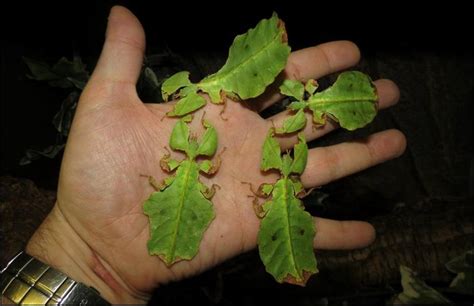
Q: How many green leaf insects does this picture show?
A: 4